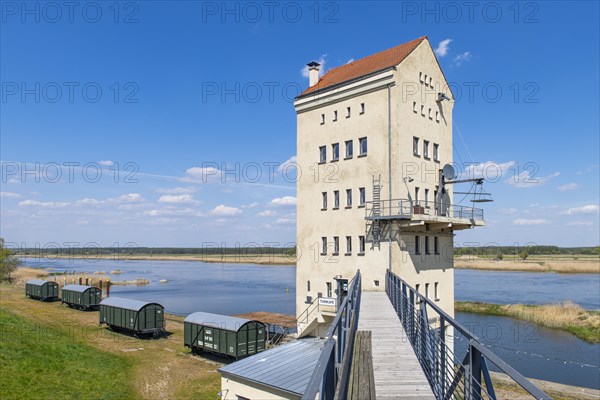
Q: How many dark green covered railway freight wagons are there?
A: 4